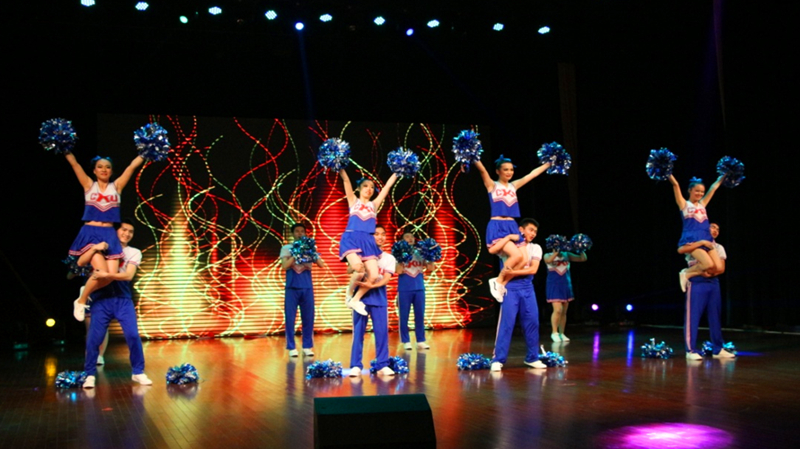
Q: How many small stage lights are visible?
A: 15